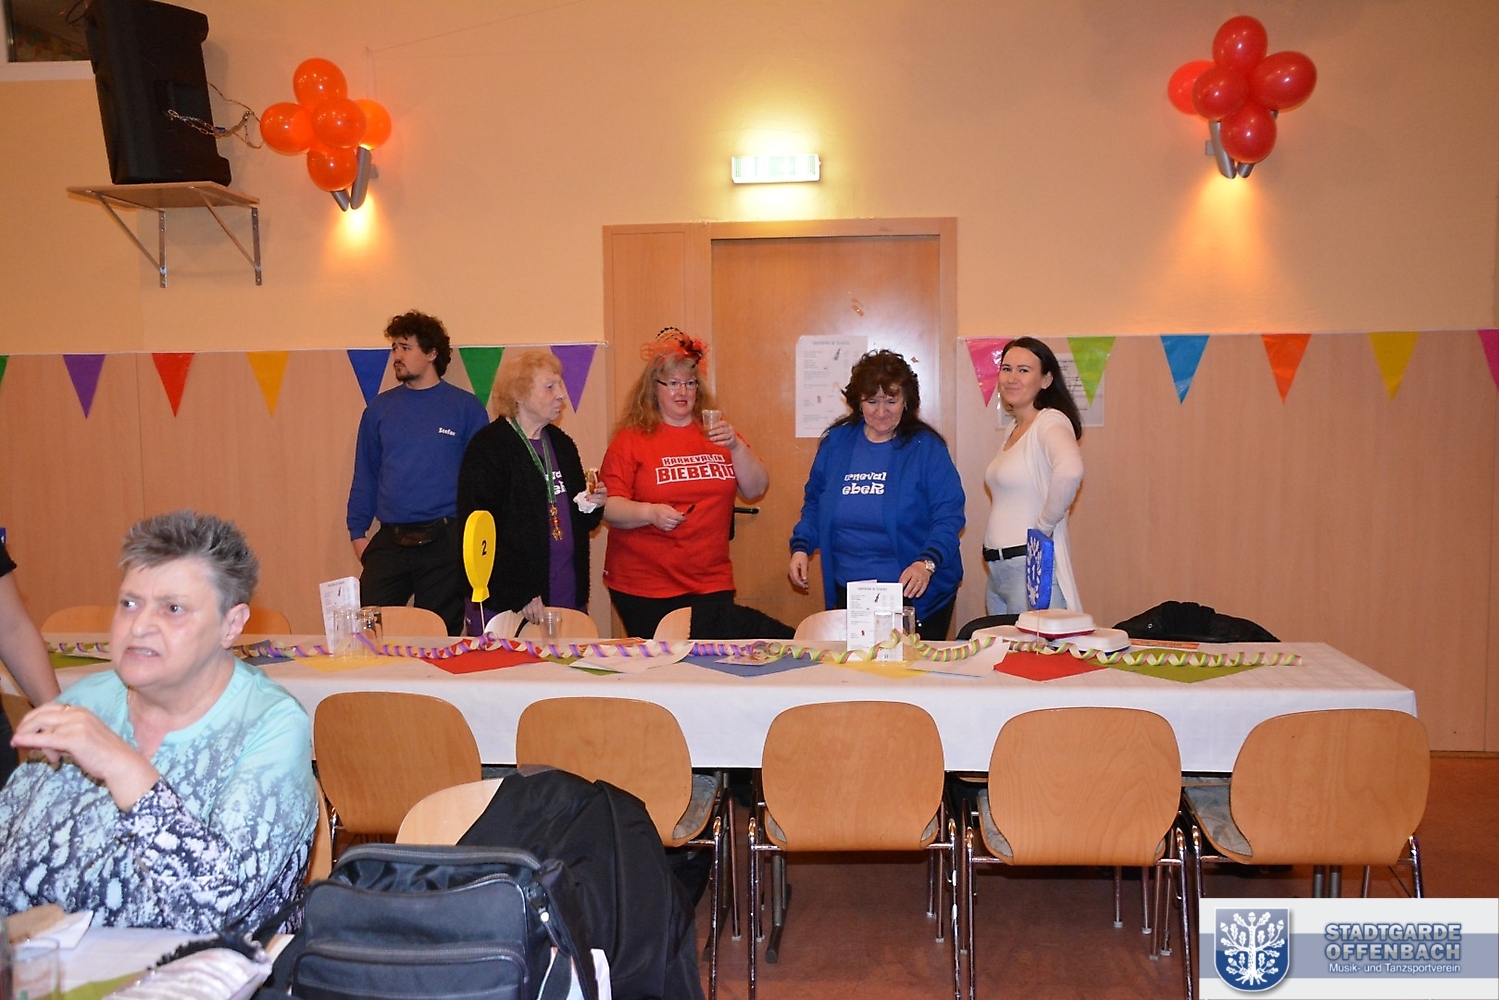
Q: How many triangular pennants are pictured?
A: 13